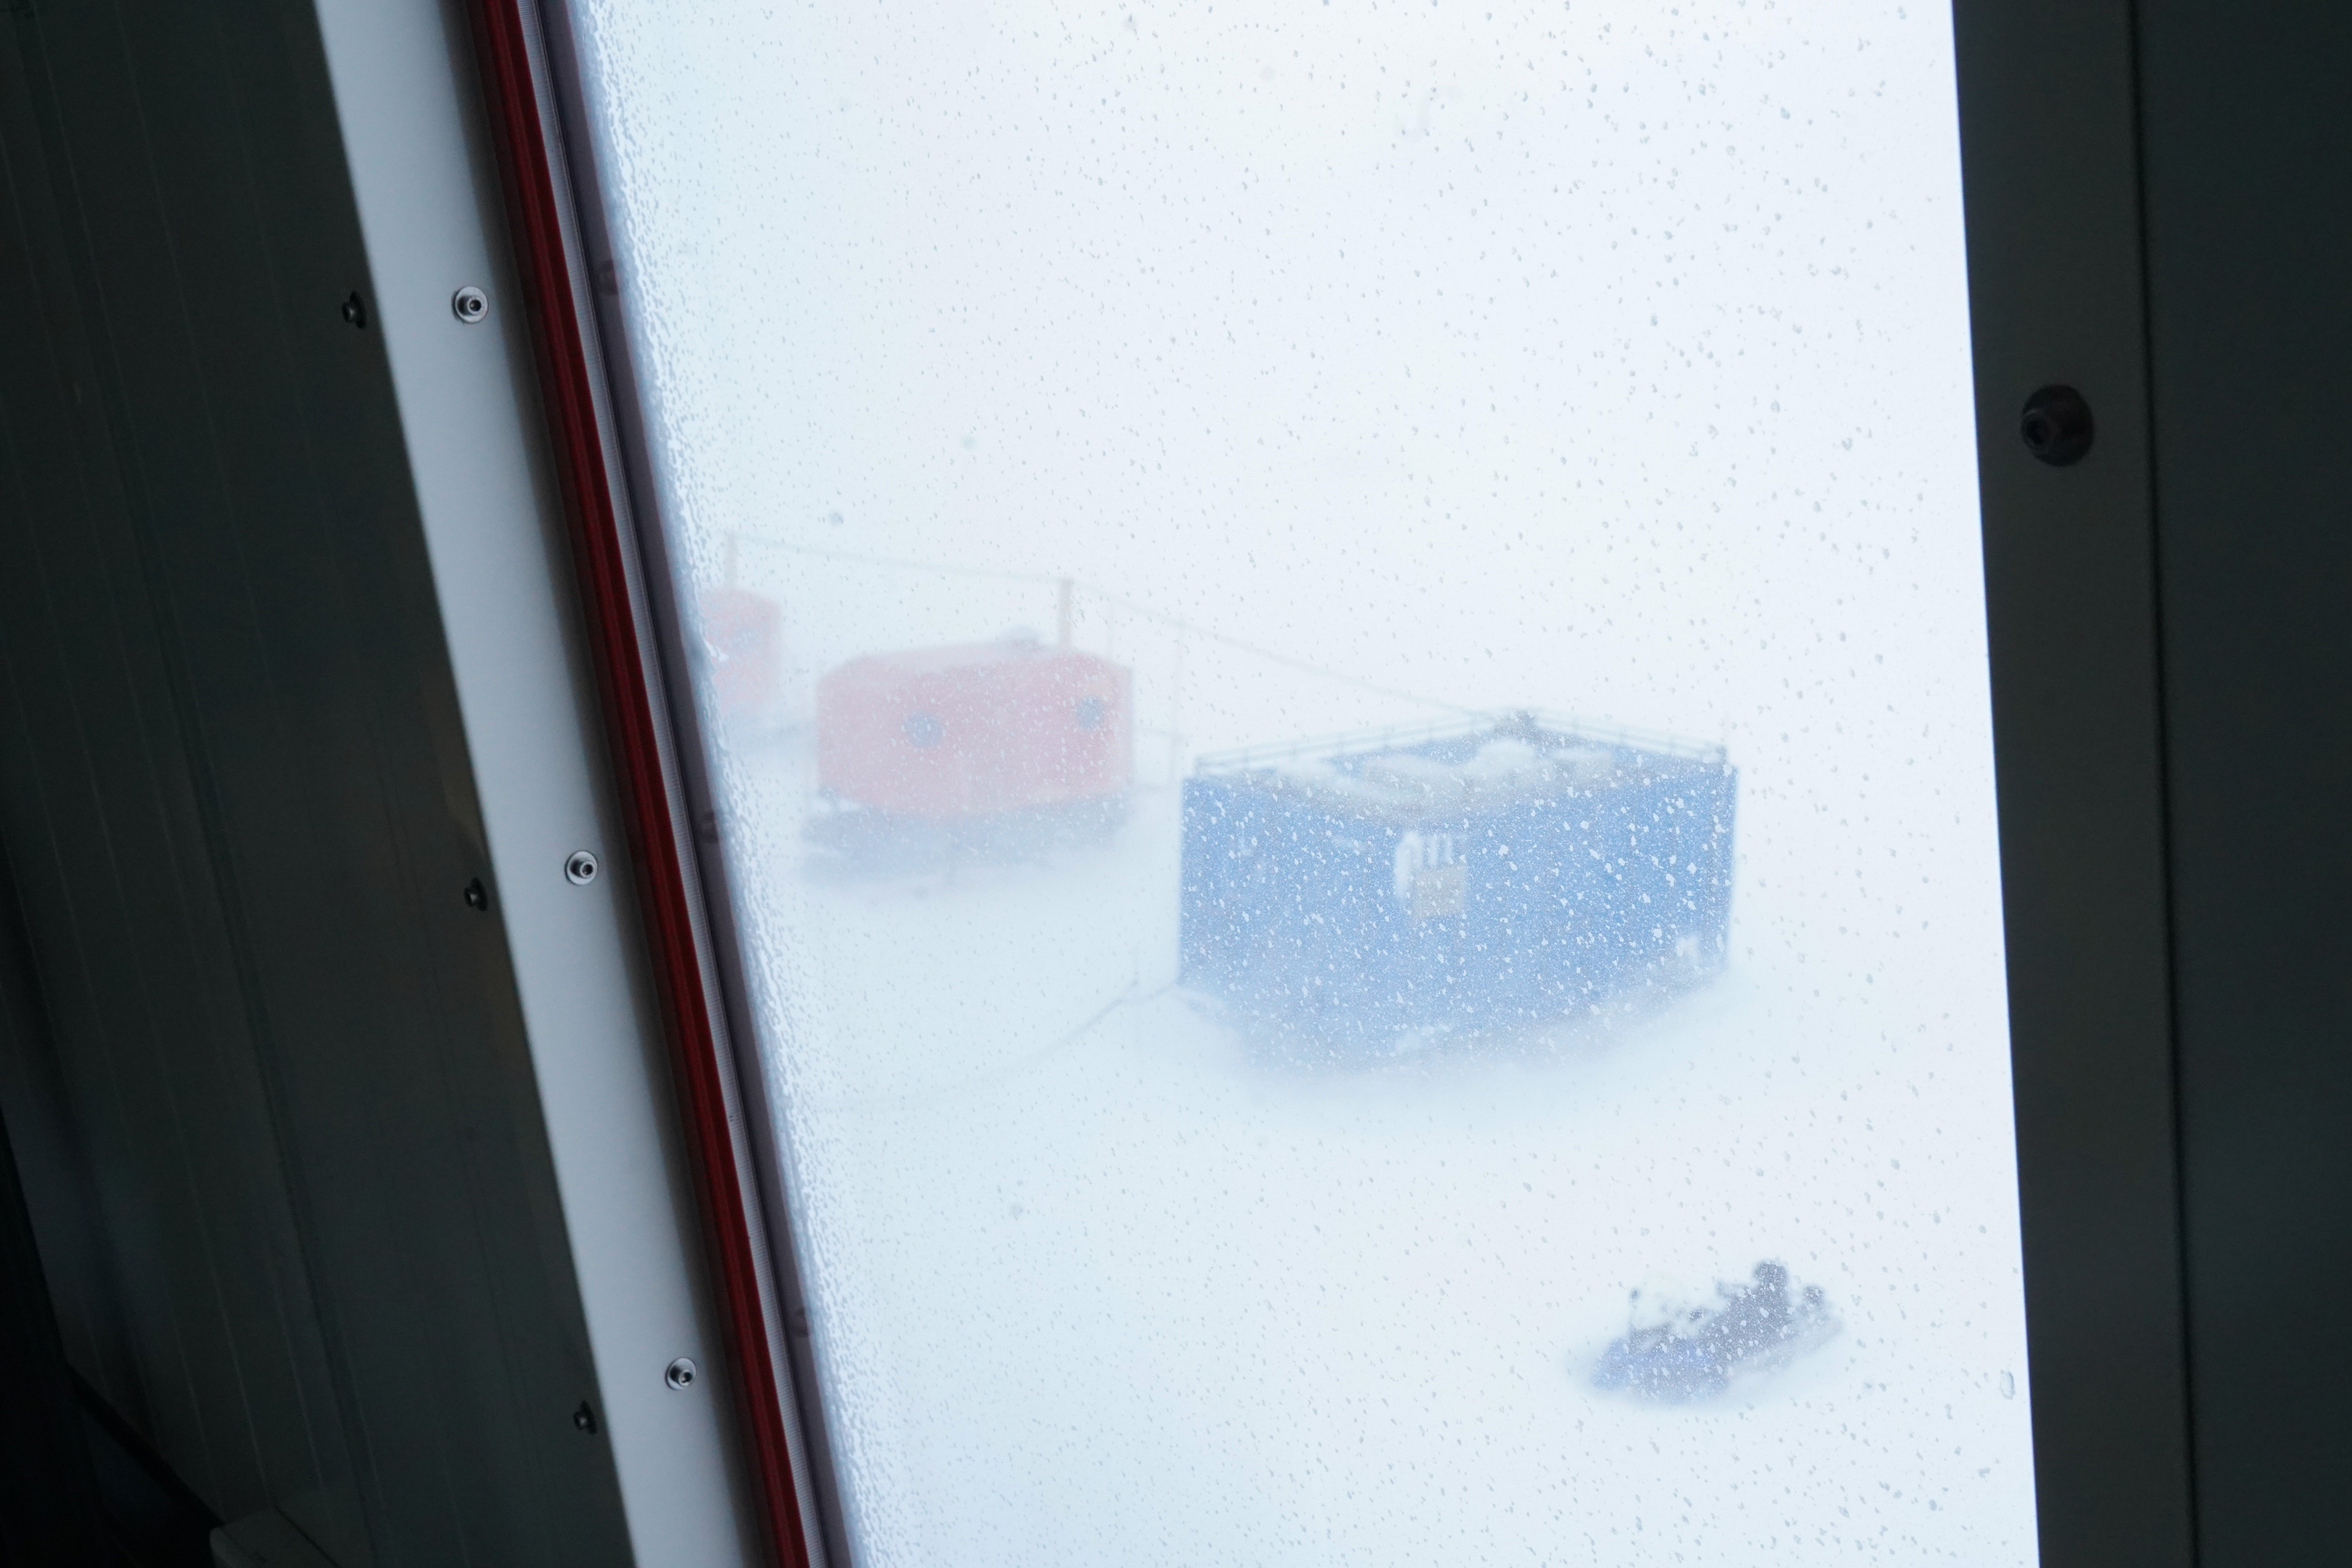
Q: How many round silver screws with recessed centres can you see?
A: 3